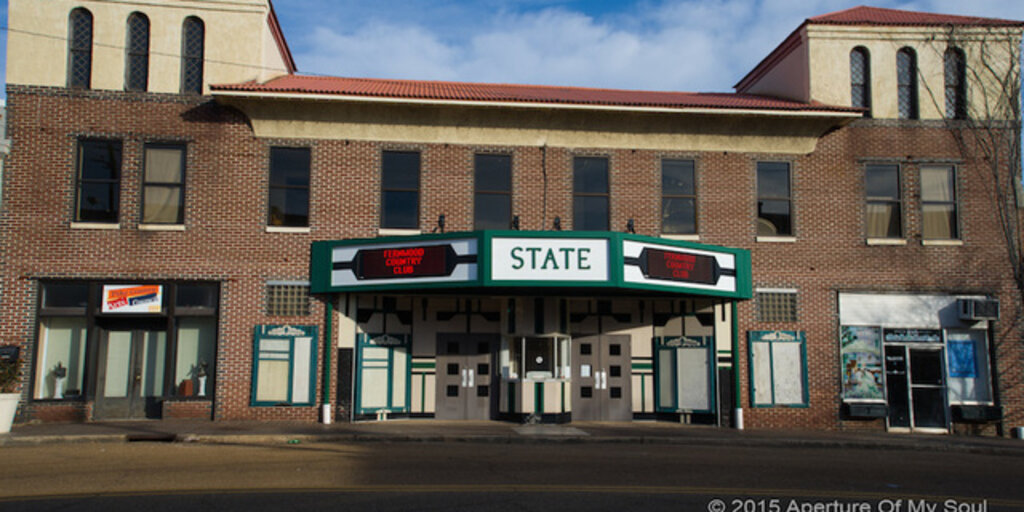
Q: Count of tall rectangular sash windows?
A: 10